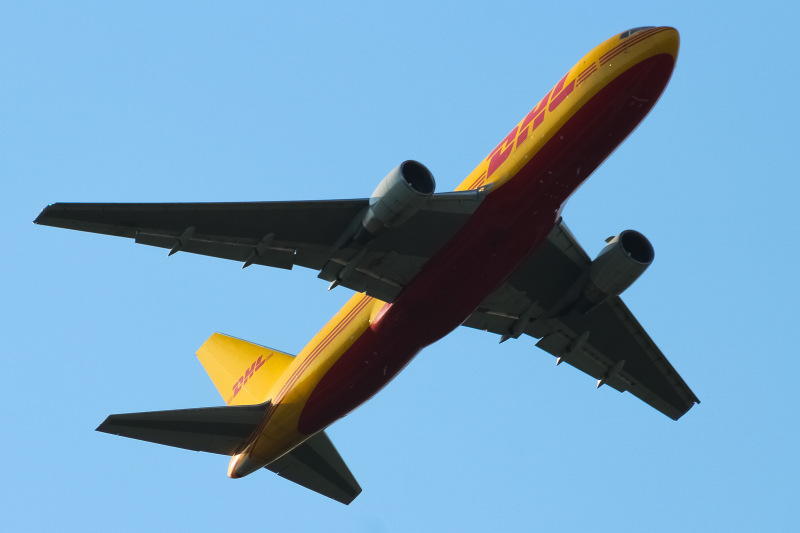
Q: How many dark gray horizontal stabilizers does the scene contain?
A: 2